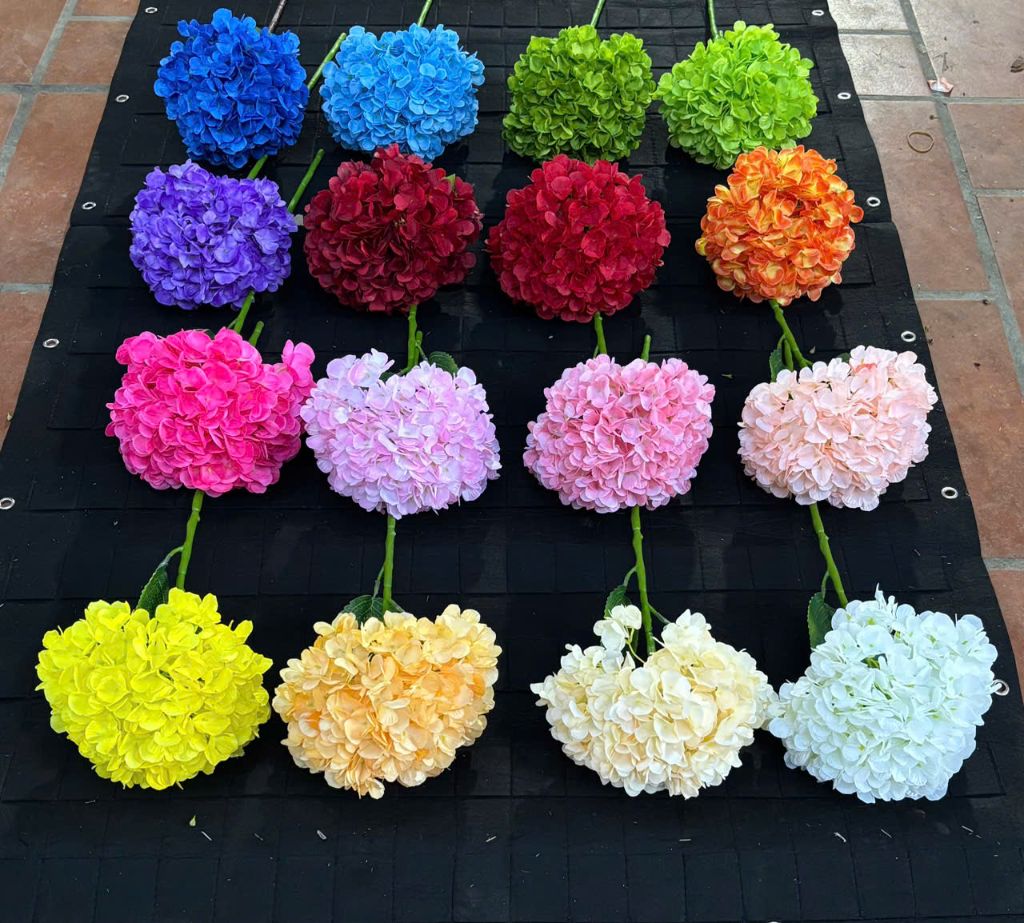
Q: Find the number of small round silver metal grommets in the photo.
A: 11